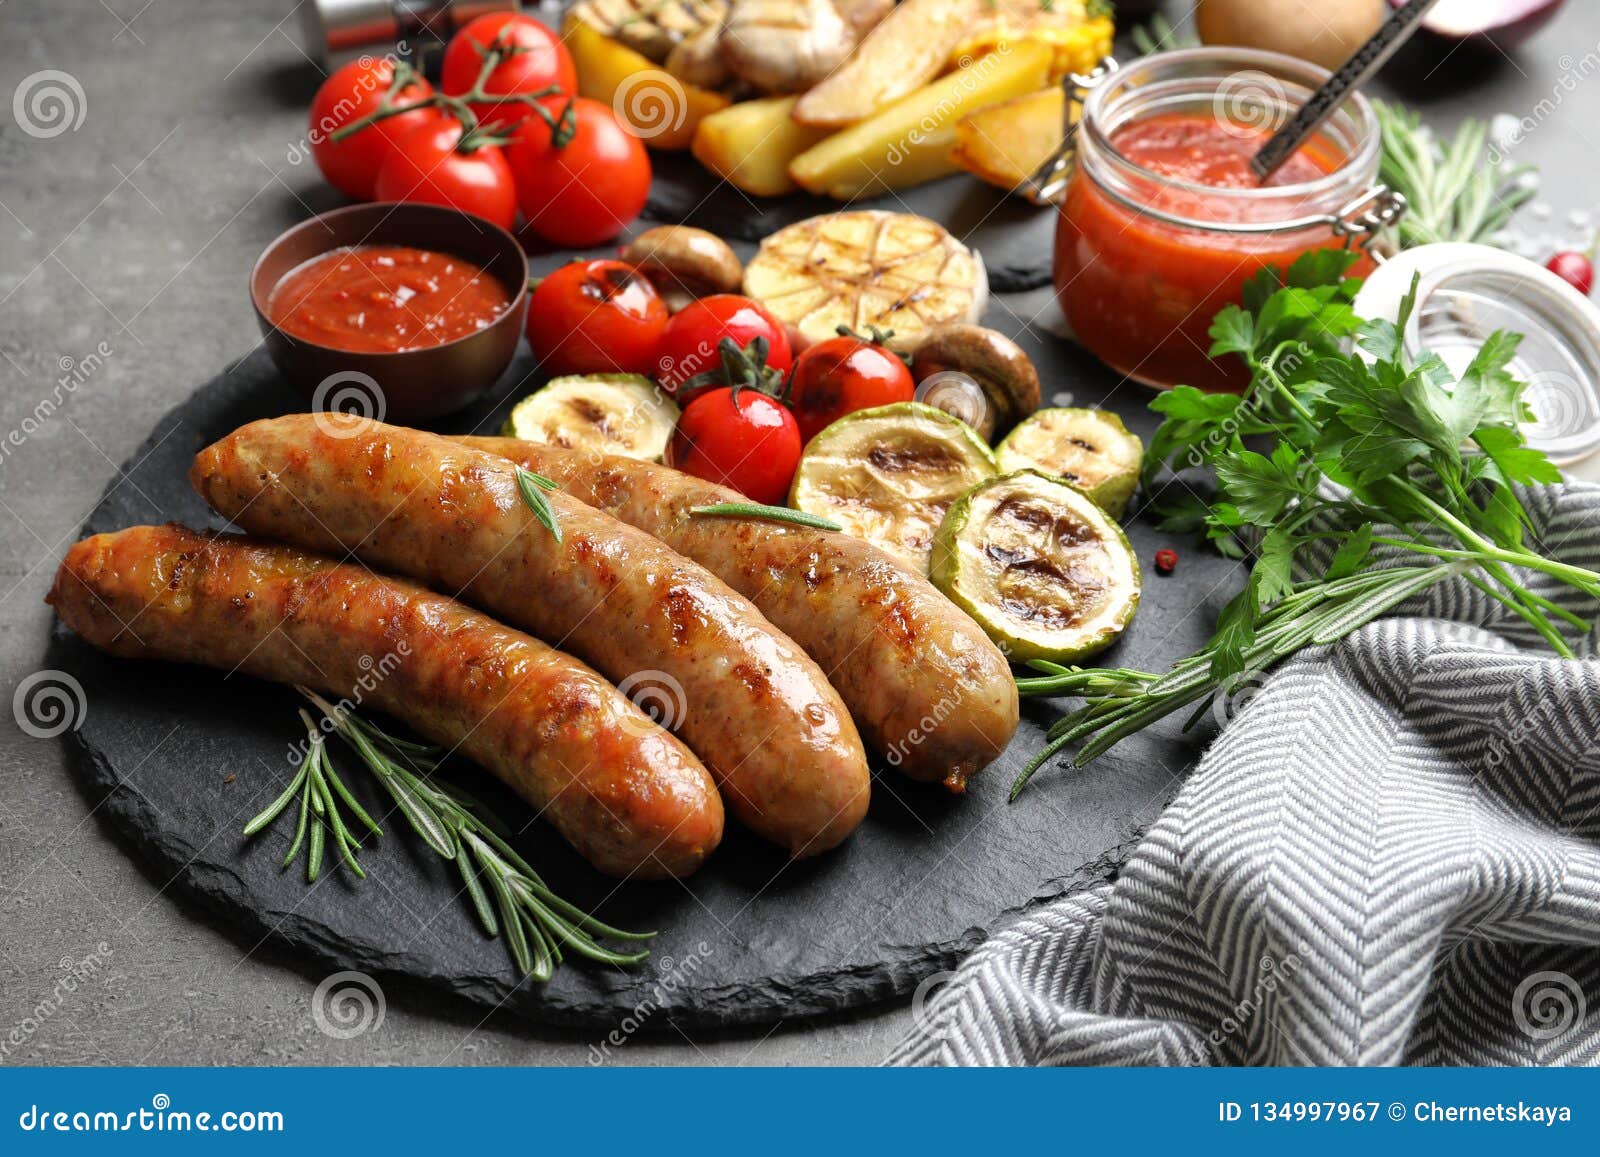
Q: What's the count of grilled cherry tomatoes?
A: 4